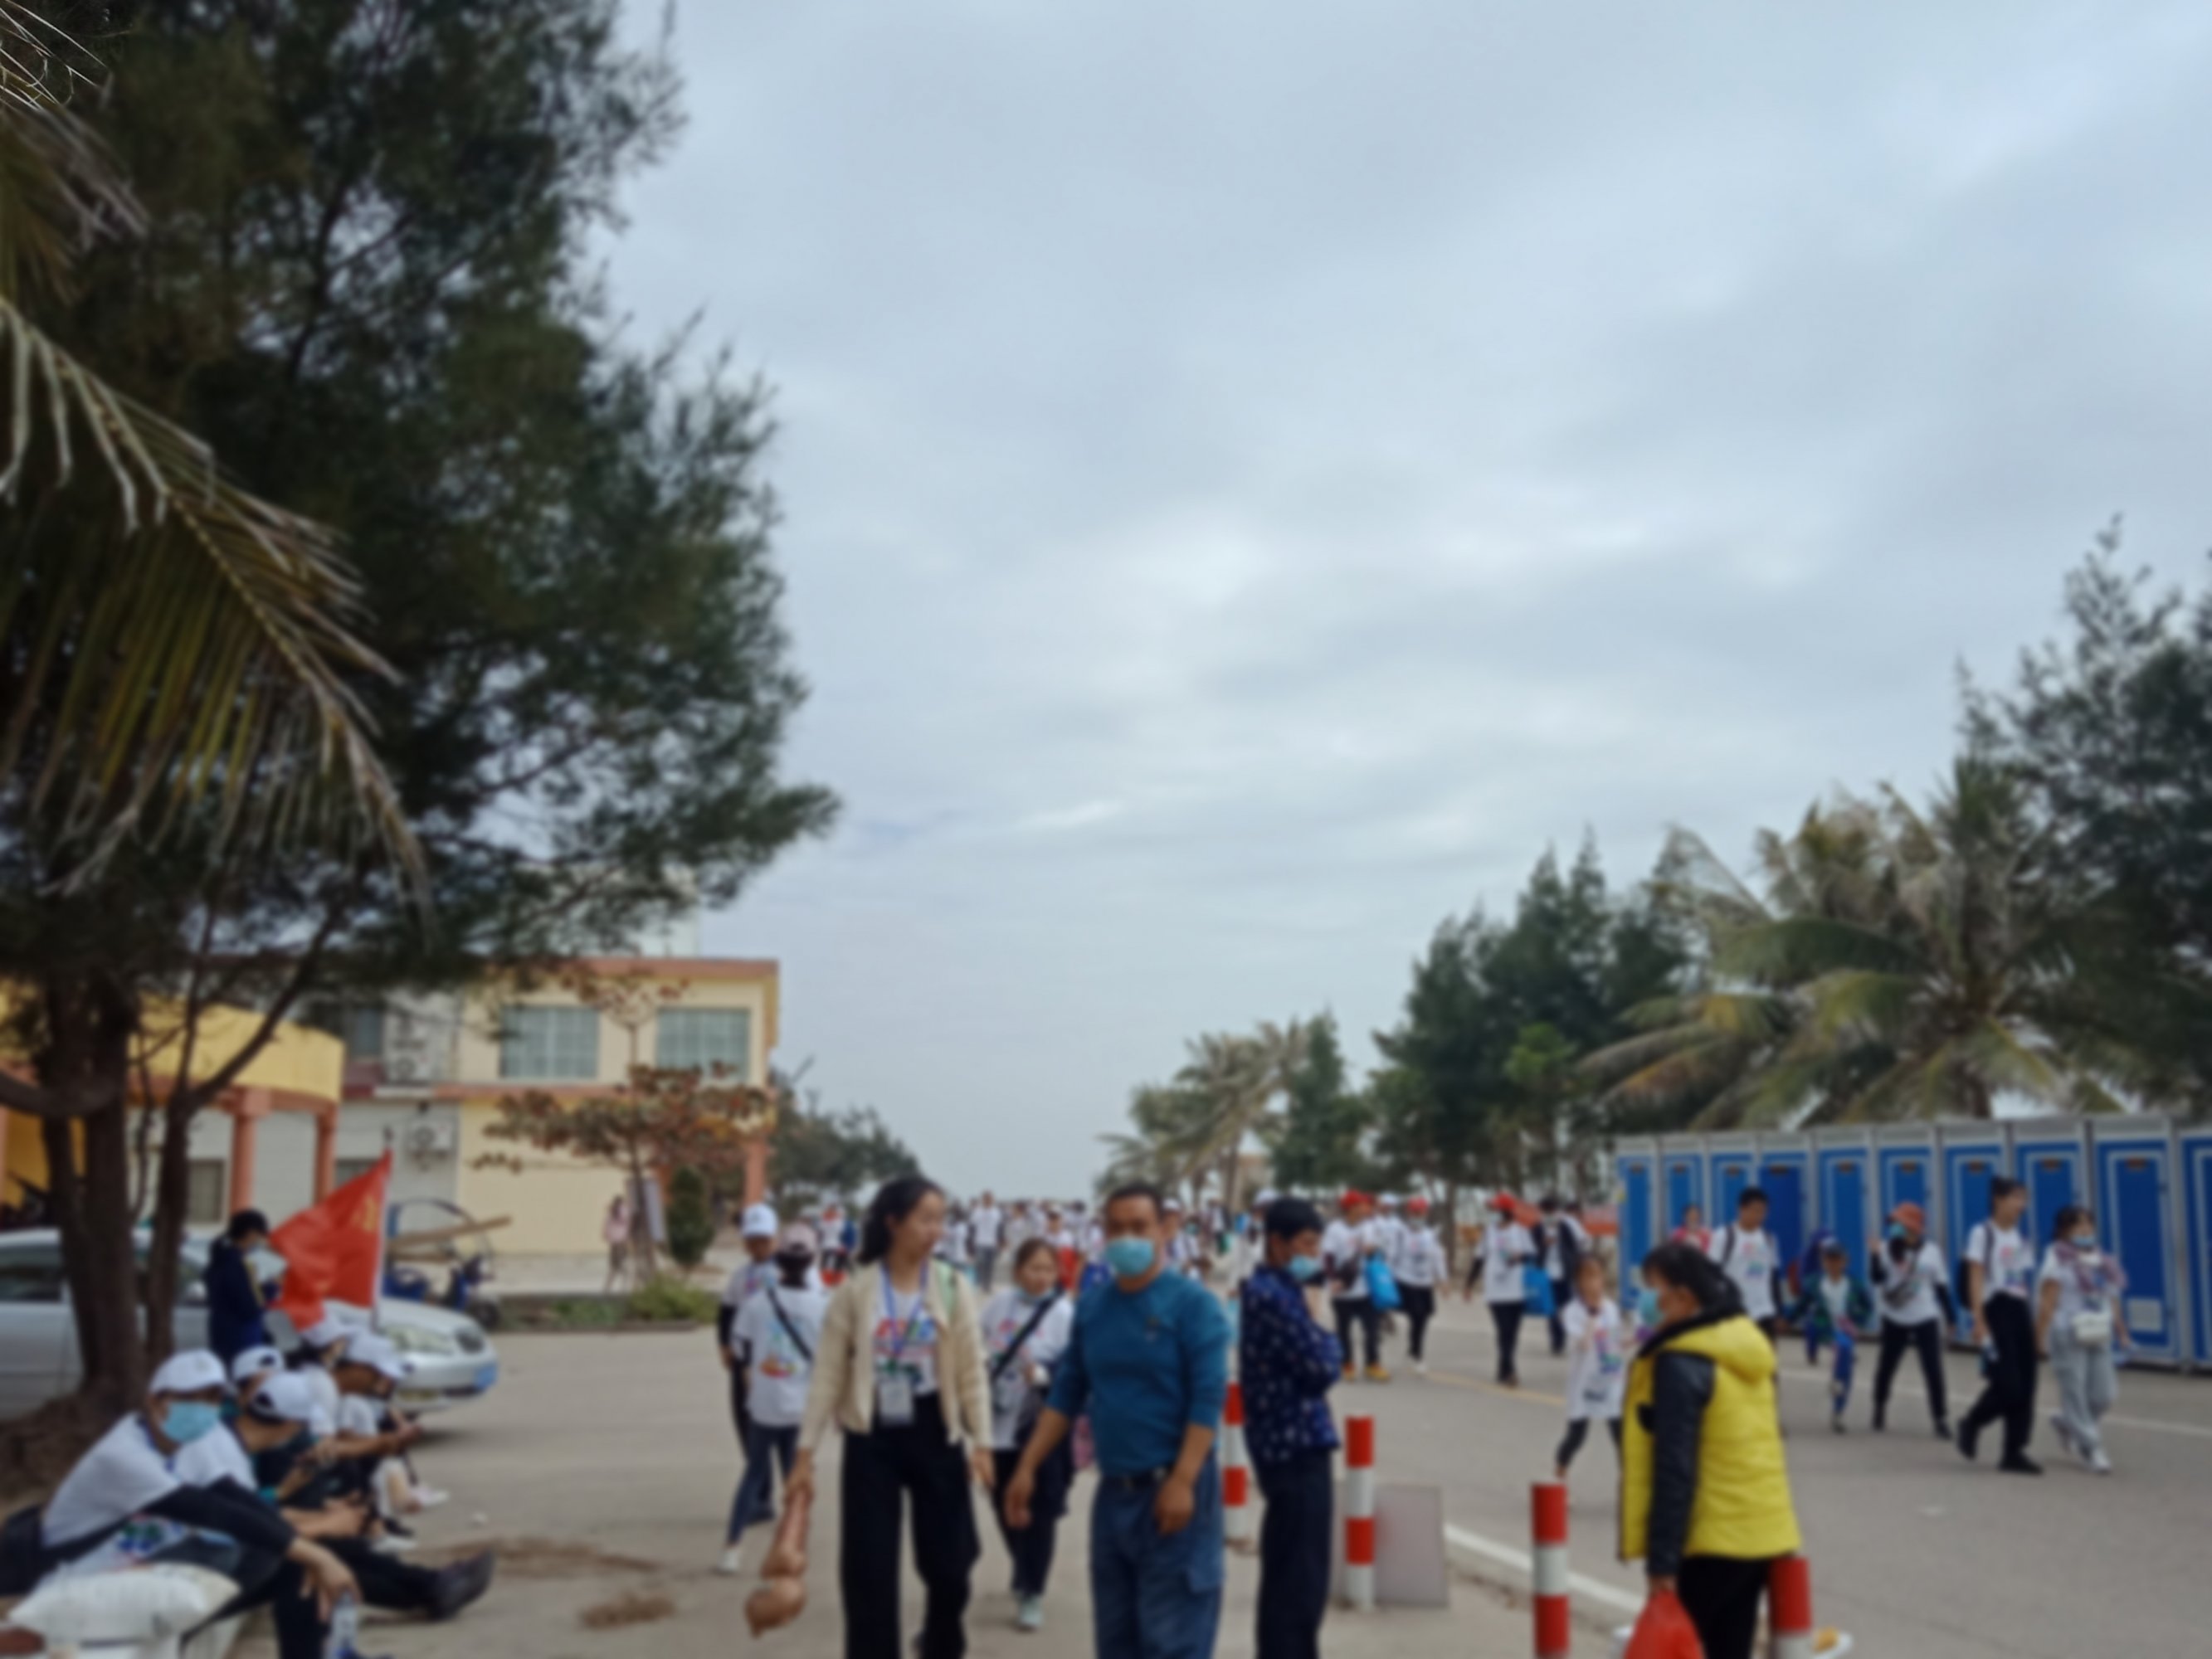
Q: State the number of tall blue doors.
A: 10